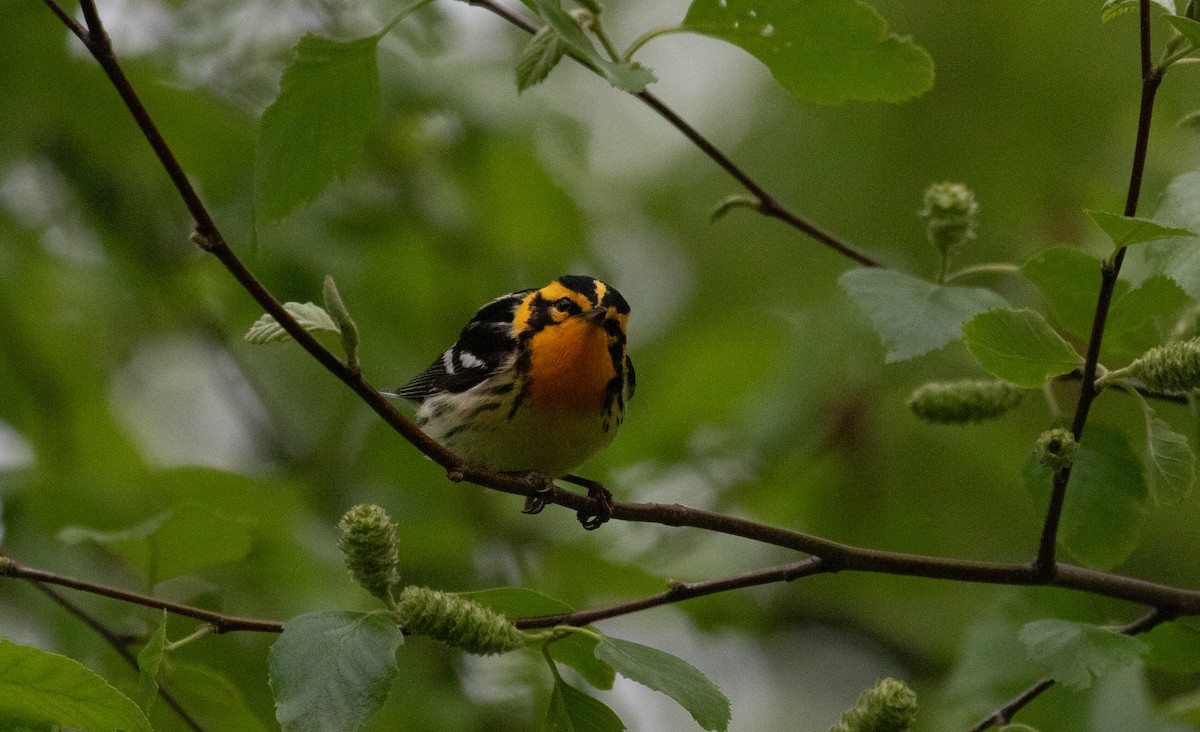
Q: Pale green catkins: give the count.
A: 7